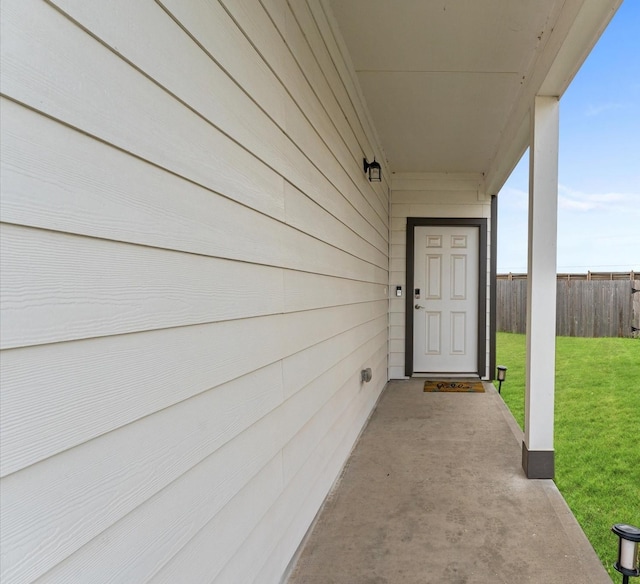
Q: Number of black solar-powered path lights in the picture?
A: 2